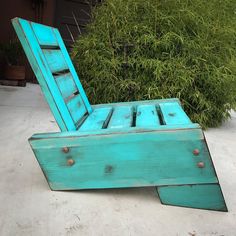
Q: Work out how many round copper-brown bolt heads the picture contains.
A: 4